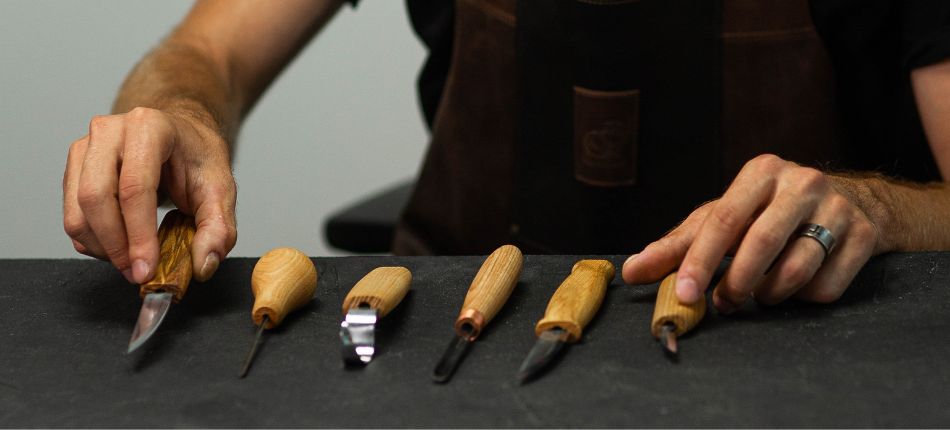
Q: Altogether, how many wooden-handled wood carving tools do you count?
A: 6